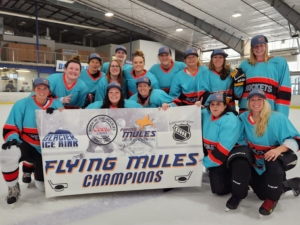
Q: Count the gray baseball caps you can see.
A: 11